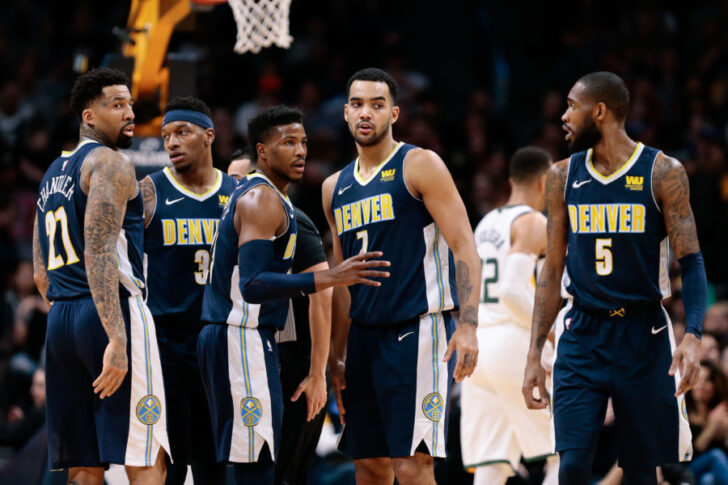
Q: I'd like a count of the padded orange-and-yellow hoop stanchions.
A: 1